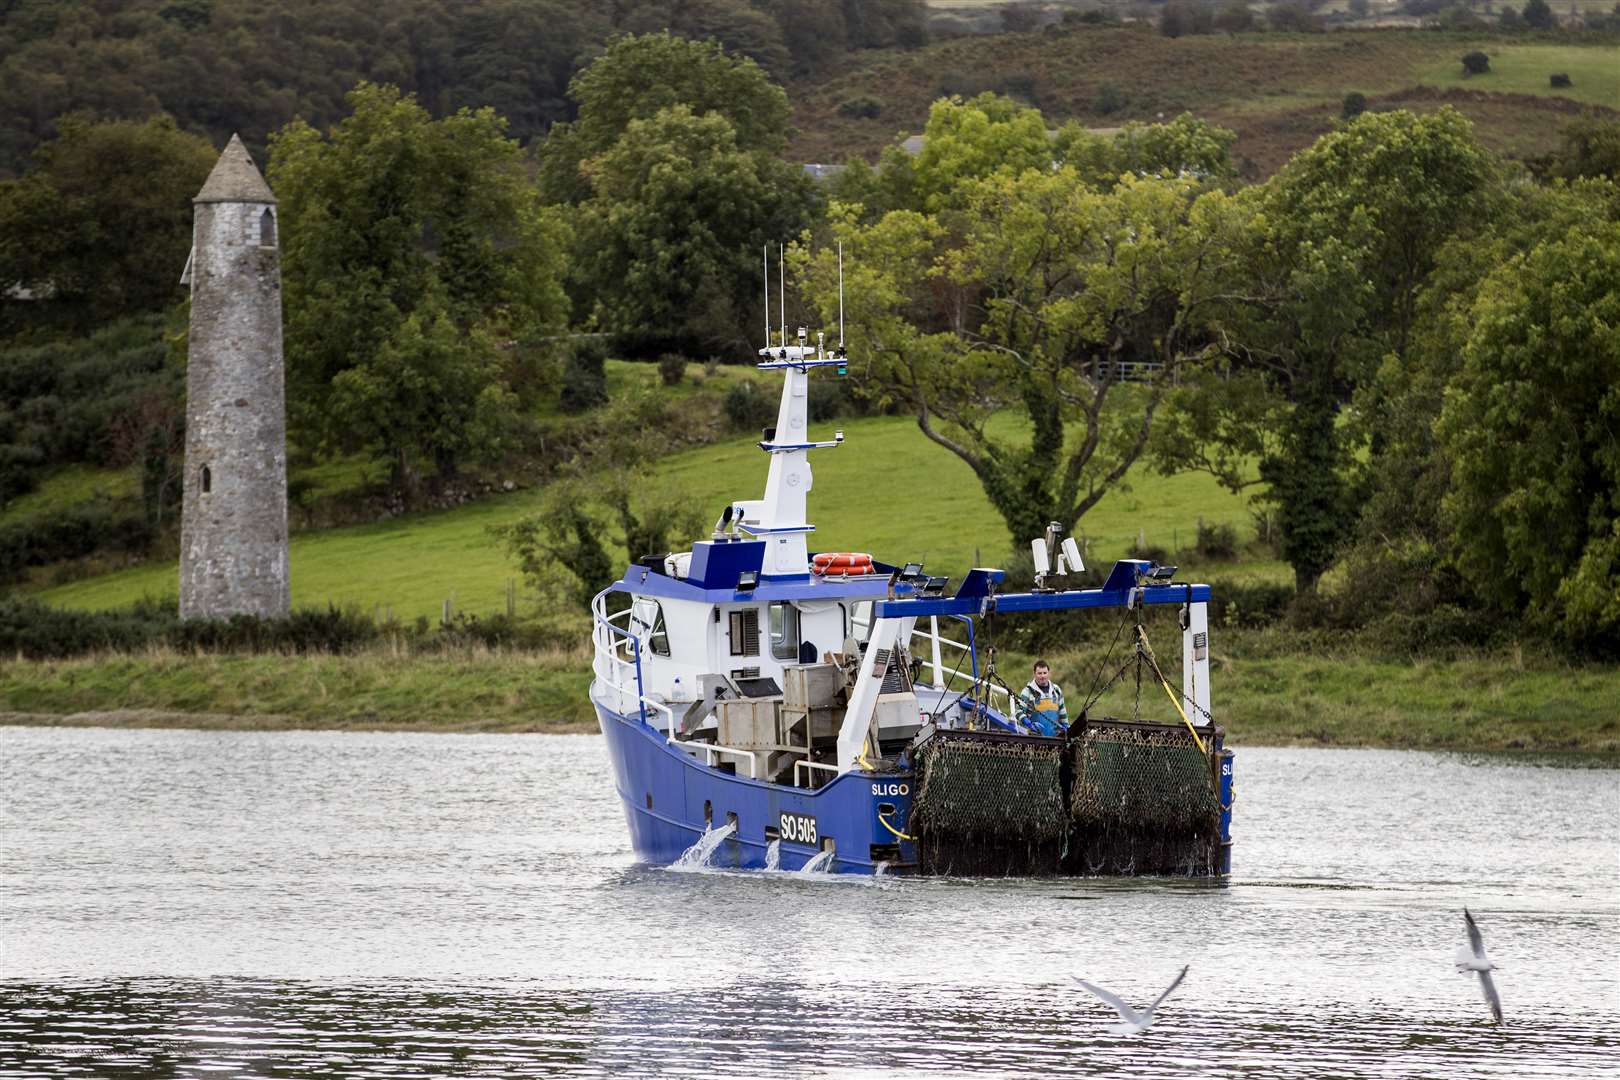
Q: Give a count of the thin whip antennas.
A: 3